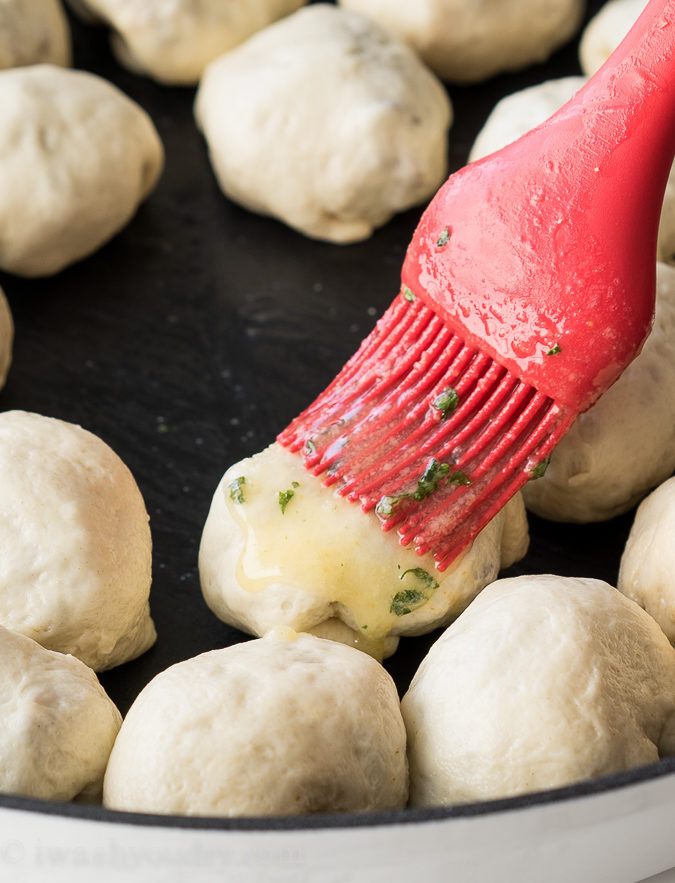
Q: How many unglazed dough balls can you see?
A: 14